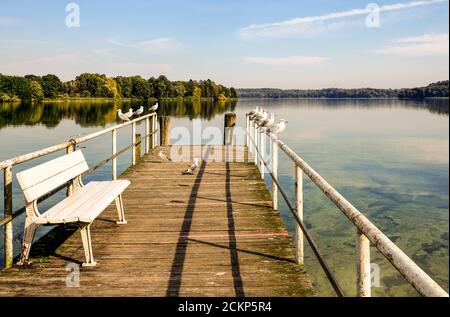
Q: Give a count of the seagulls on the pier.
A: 11